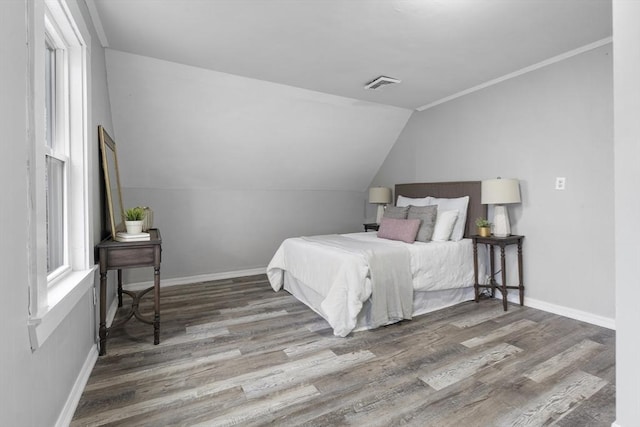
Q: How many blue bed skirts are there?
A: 0